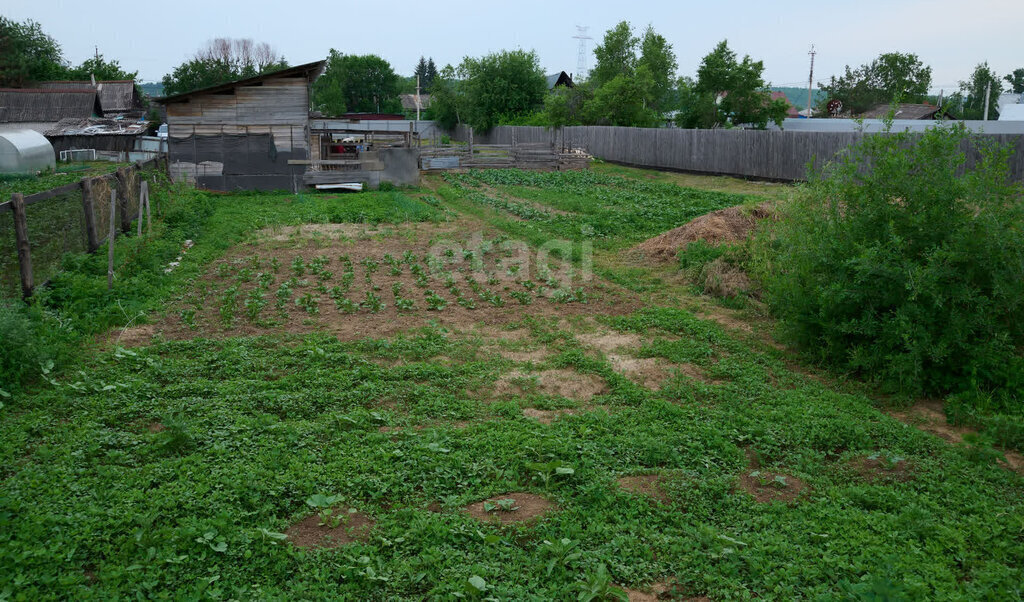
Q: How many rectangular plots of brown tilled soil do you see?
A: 1